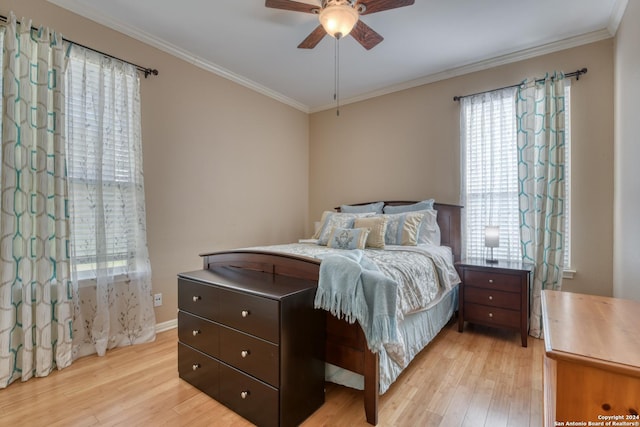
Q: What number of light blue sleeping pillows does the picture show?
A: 2